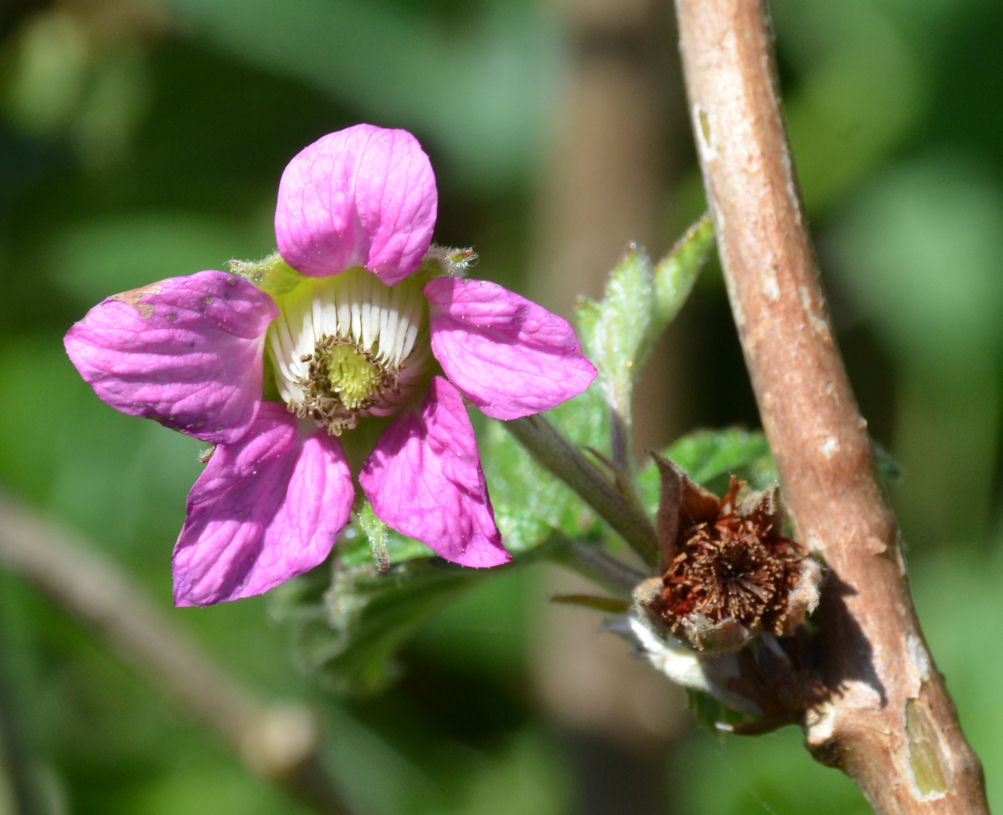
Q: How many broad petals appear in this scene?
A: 5